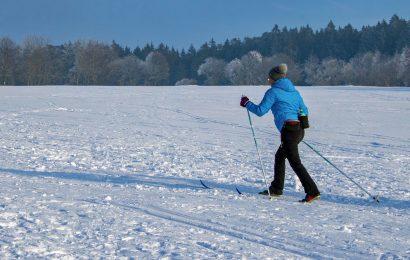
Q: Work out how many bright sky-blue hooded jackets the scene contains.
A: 1